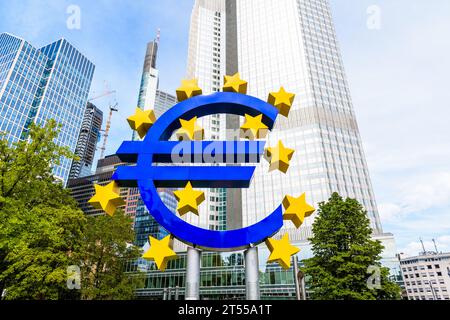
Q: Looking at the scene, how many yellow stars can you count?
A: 12